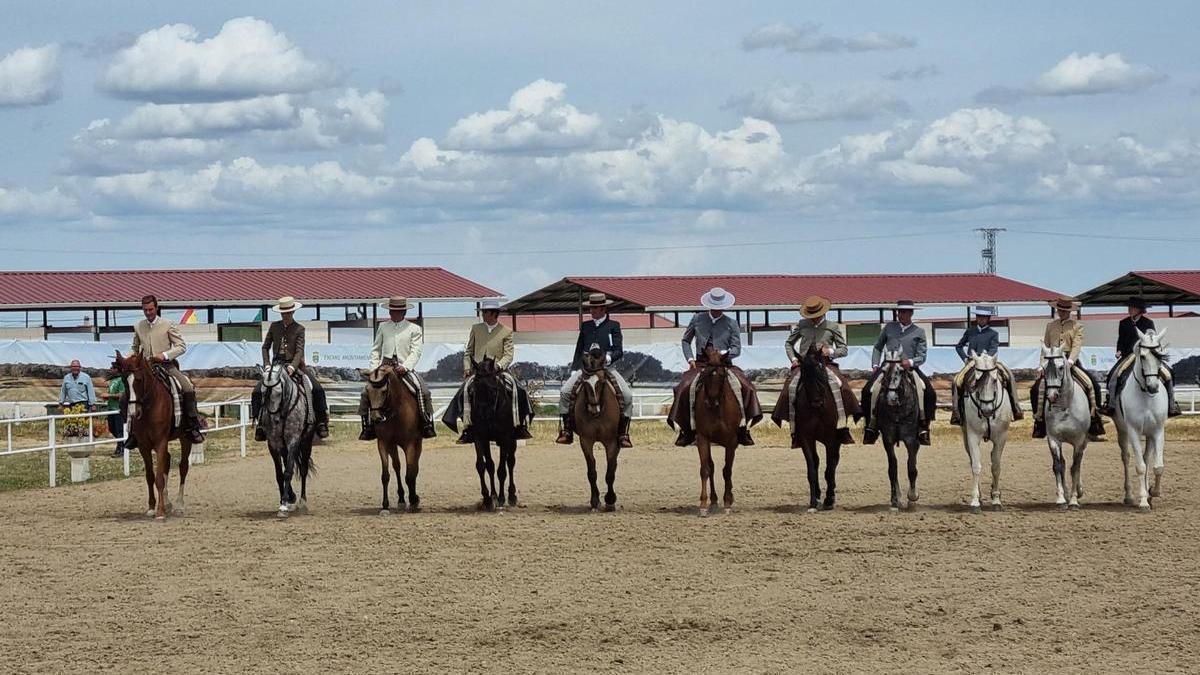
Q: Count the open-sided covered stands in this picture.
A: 3